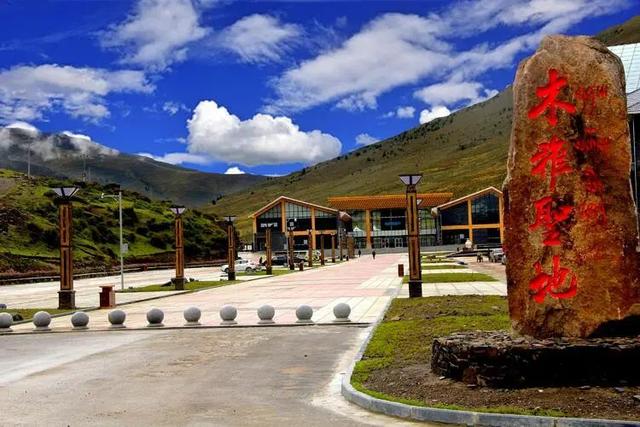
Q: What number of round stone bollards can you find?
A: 10